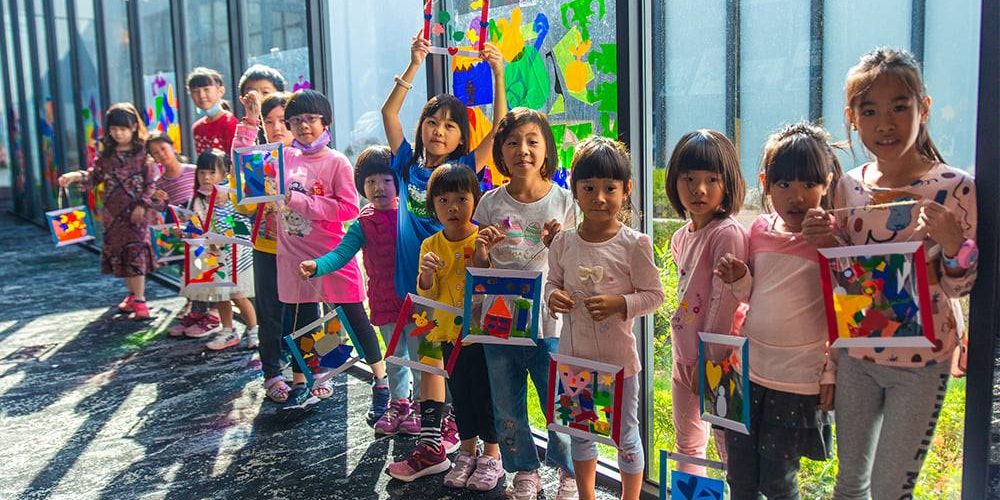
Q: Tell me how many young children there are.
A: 15